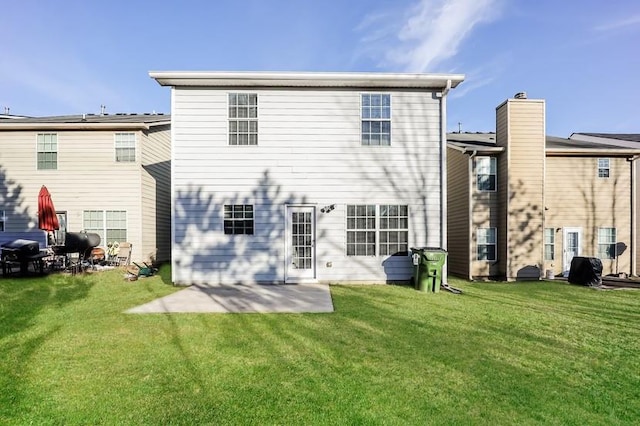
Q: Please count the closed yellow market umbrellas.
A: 0